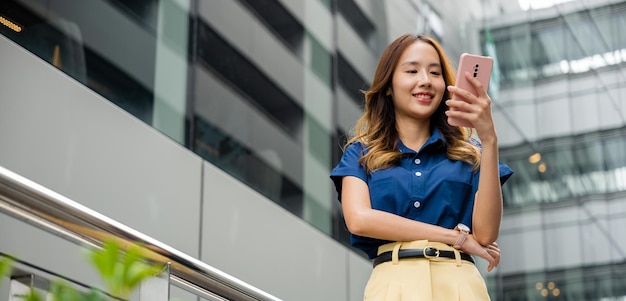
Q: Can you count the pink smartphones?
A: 1